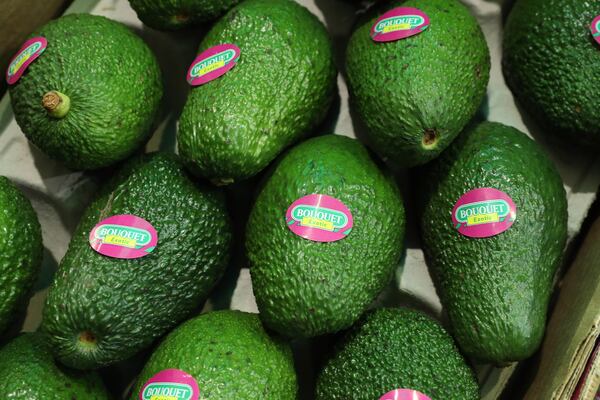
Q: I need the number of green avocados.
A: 12